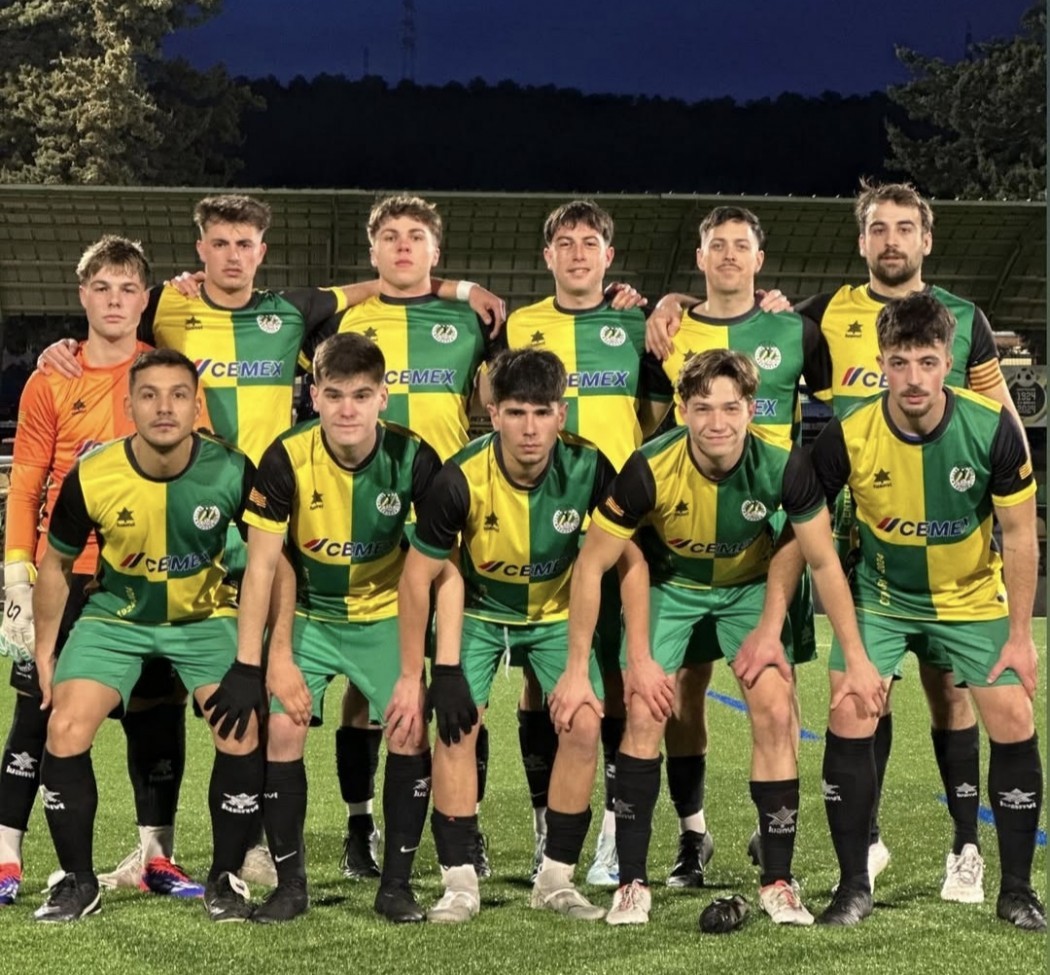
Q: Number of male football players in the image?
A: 11